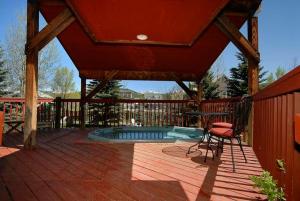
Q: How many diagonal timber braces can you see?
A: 4